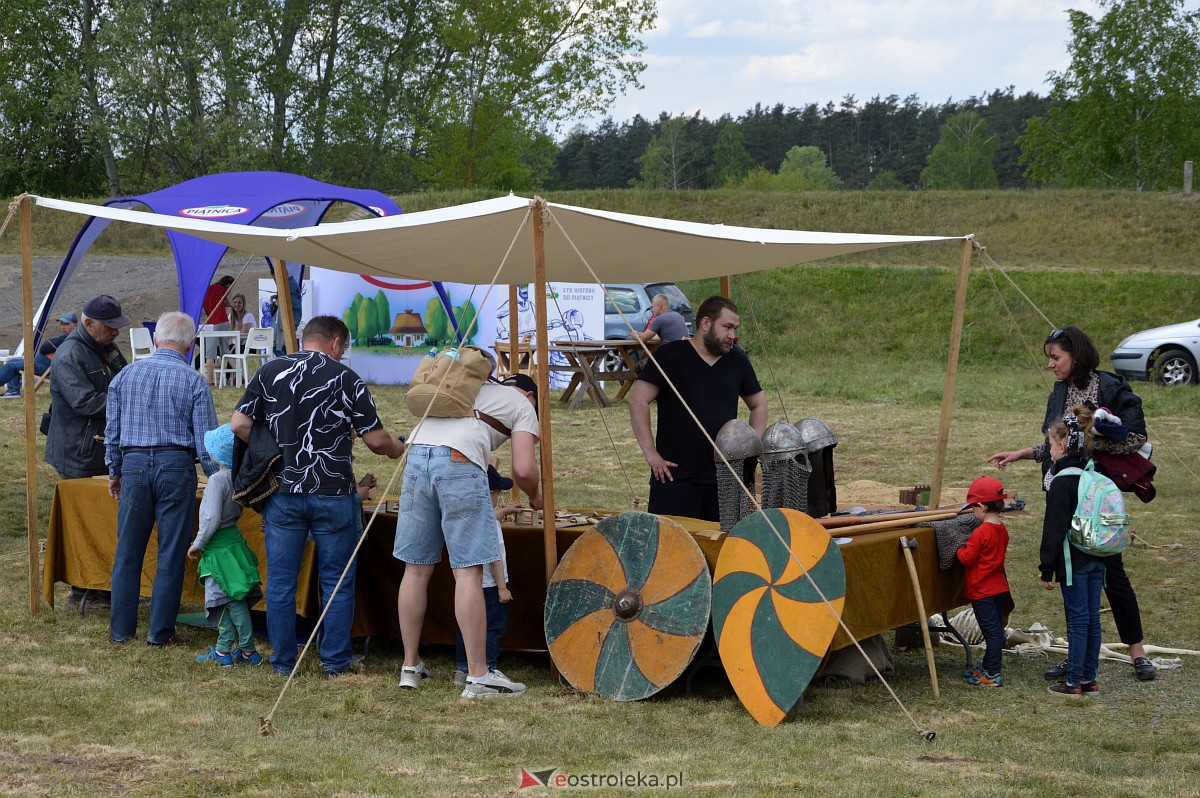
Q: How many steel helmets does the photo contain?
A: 3